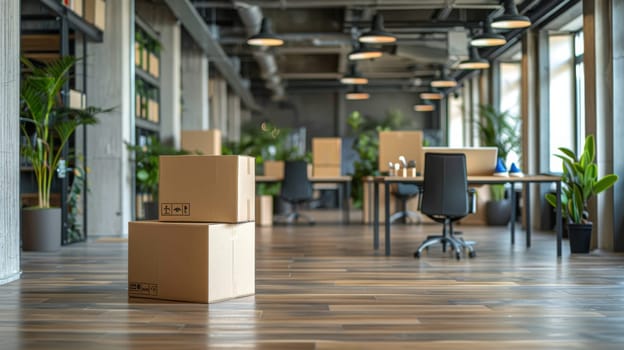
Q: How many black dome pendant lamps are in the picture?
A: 11